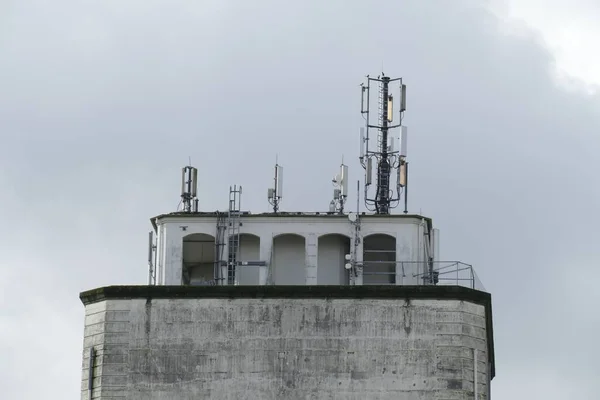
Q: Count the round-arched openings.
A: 5